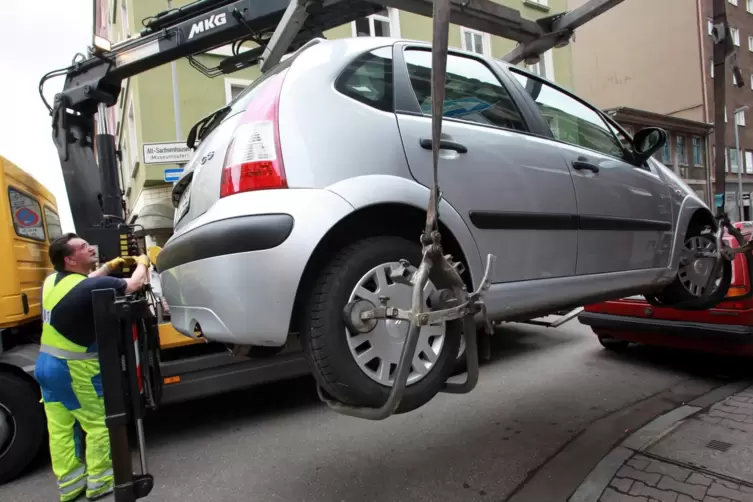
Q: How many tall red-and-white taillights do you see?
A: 1